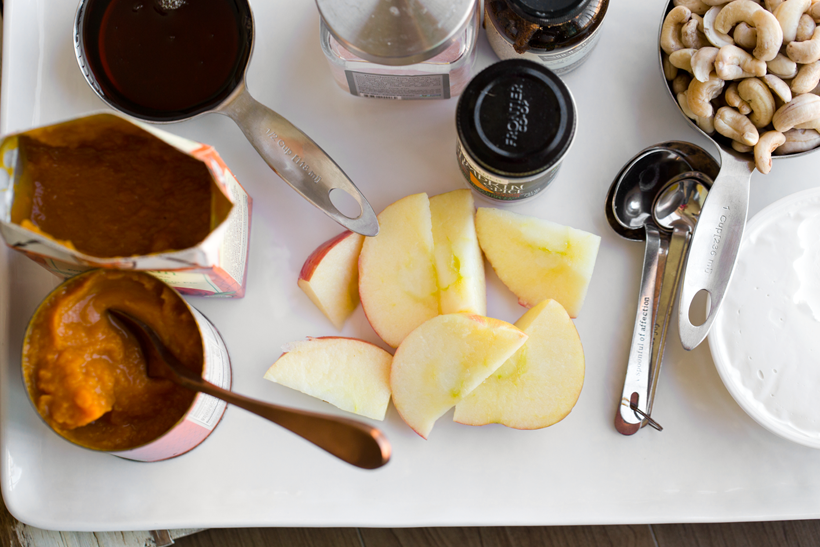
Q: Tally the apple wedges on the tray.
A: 7